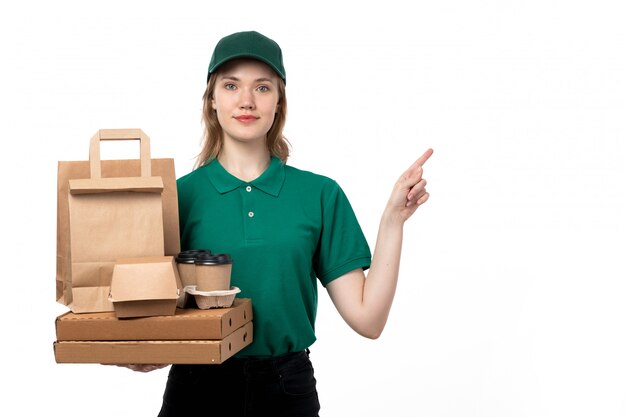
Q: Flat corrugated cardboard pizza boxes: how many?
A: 2